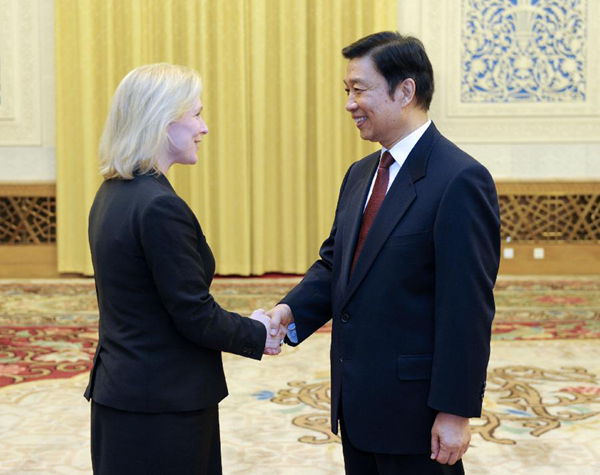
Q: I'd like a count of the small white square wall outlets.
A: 2